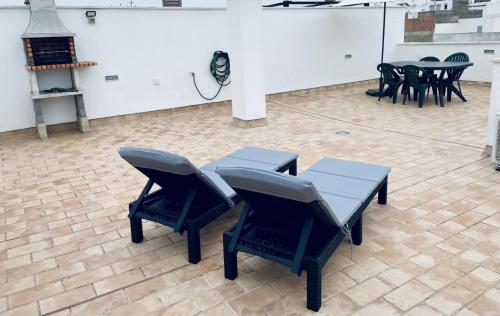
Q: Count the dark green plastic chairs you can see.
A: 4